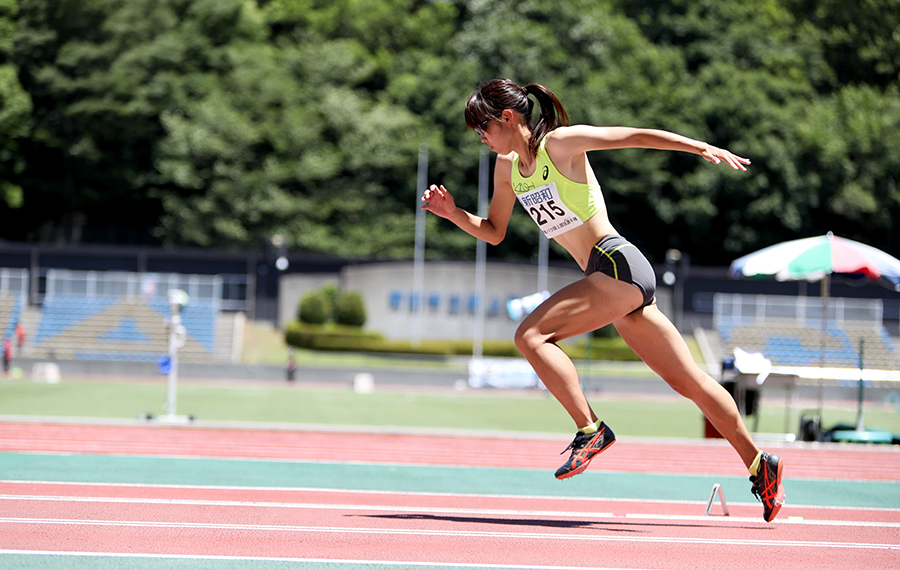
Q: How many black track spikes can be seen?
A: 2